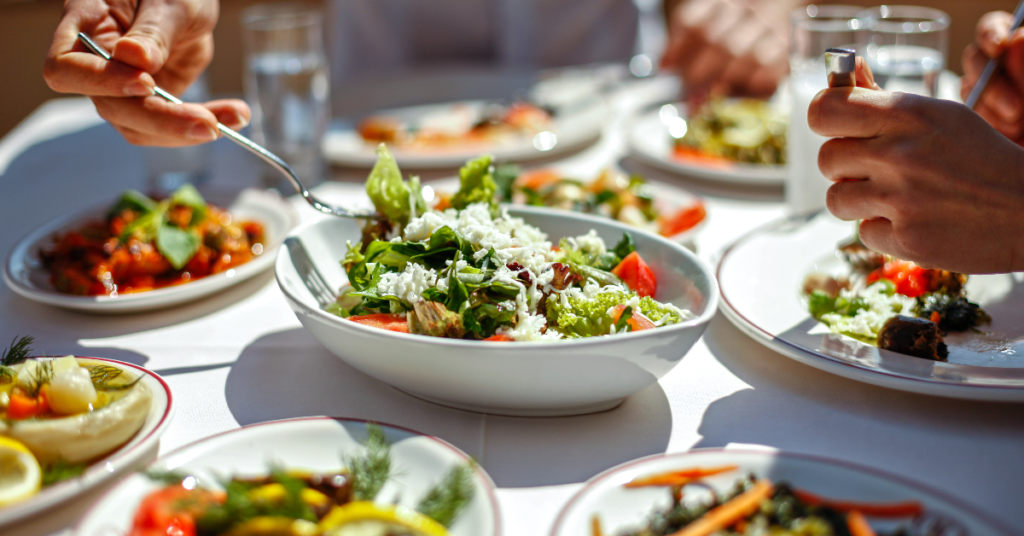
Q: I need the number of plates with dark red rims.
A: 4